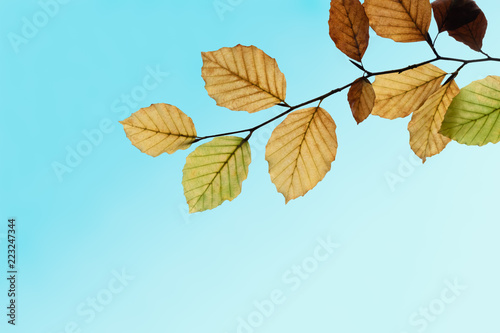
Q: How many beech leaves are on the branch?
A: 12